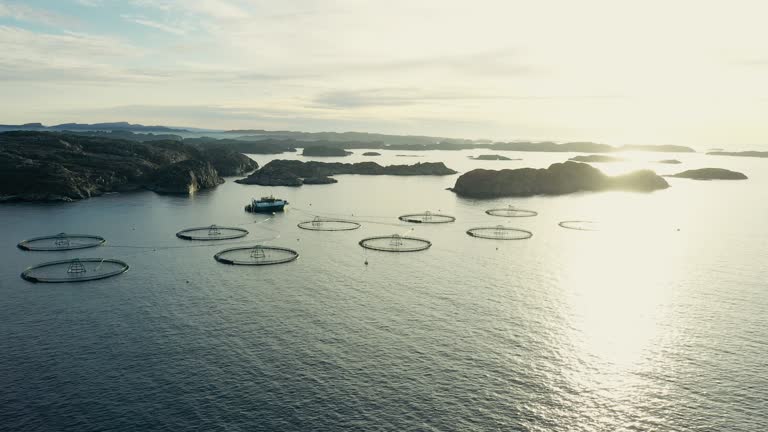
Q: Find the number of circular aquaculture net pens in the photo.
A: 10